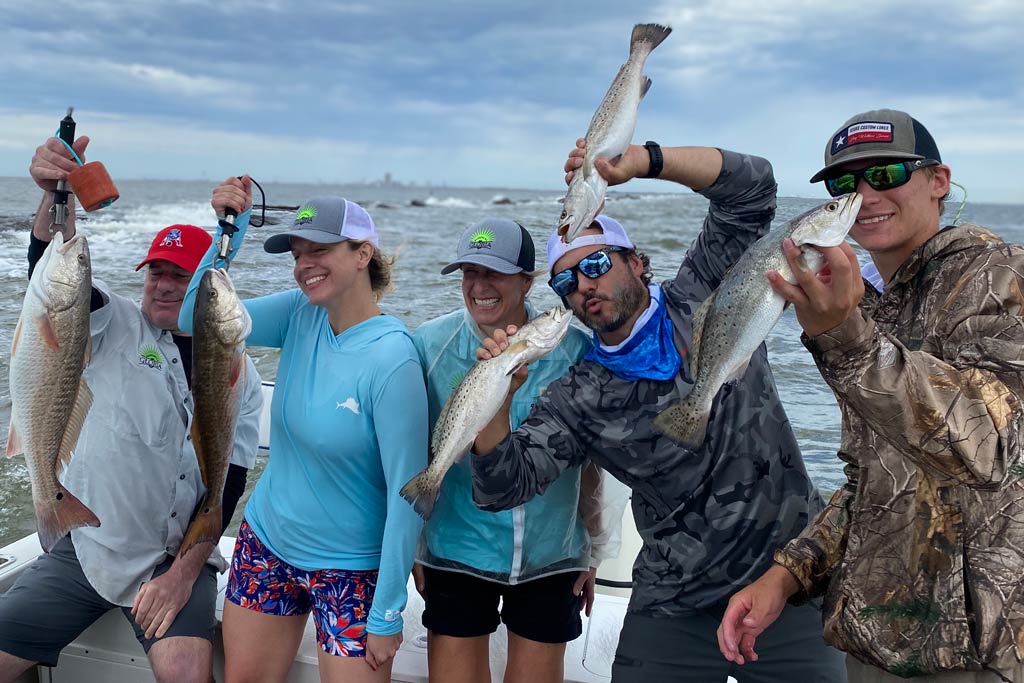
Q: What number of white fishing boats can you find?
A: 1